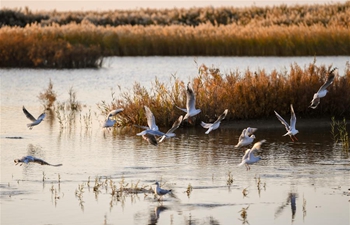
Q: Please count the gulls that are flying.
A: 12